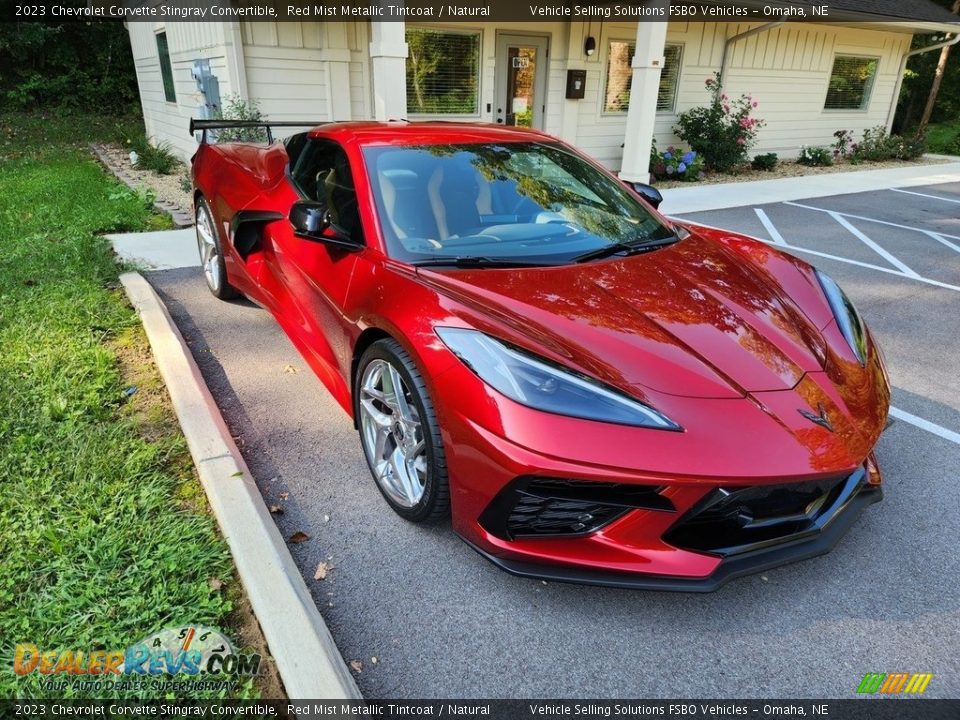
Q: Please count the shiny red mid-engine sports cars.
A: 1